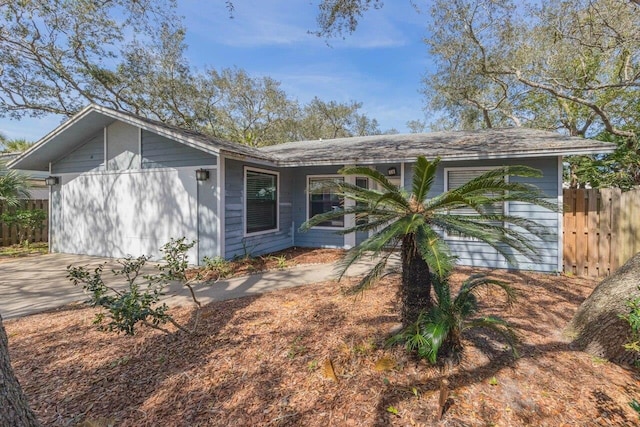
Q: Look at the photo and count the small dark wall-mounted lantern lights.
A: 3